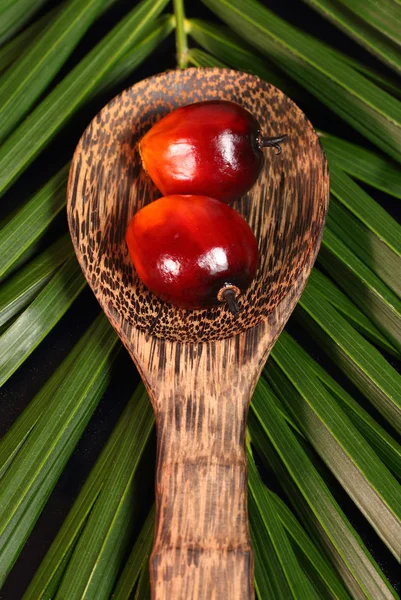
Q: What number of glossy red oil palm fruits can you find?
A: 2